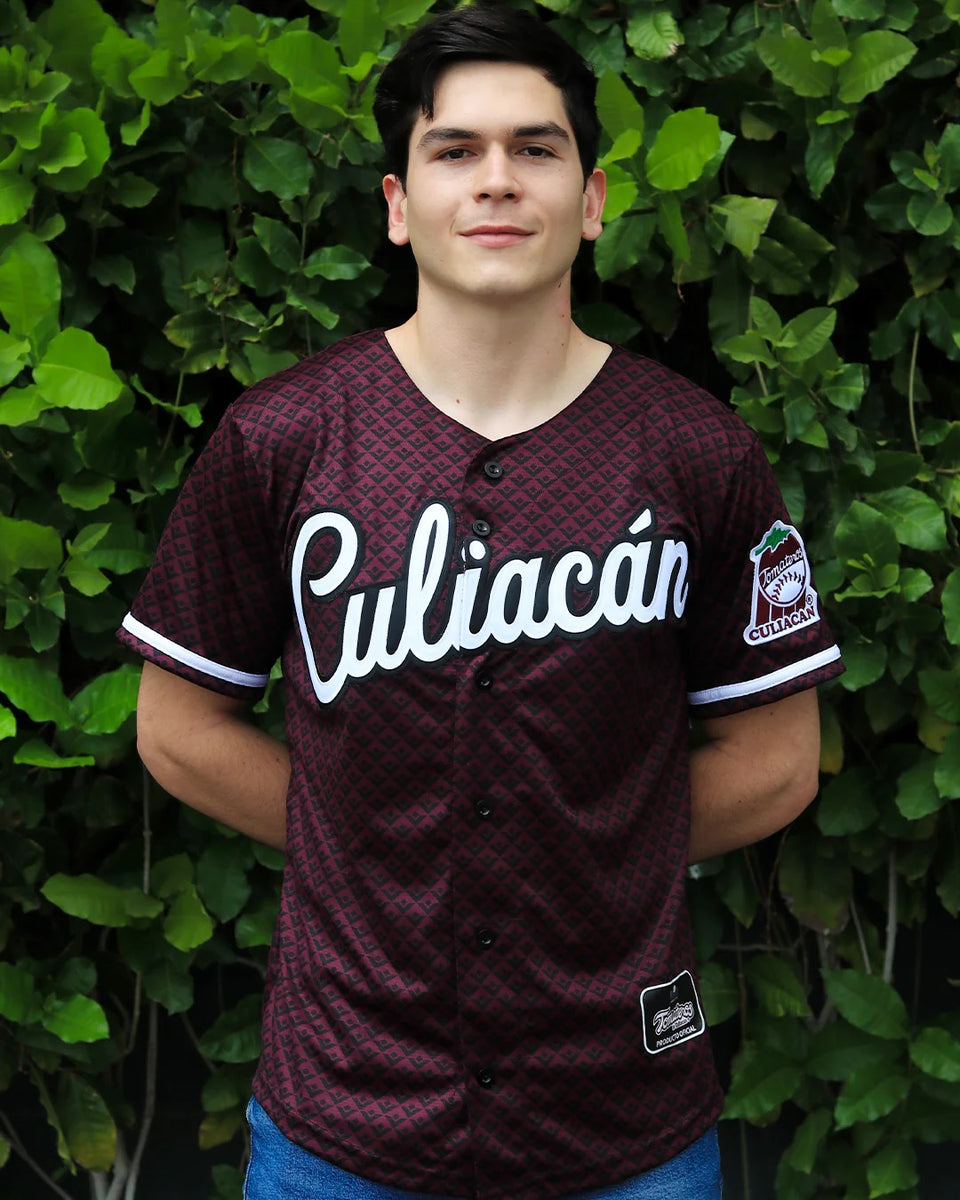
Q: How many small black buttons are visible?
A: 6